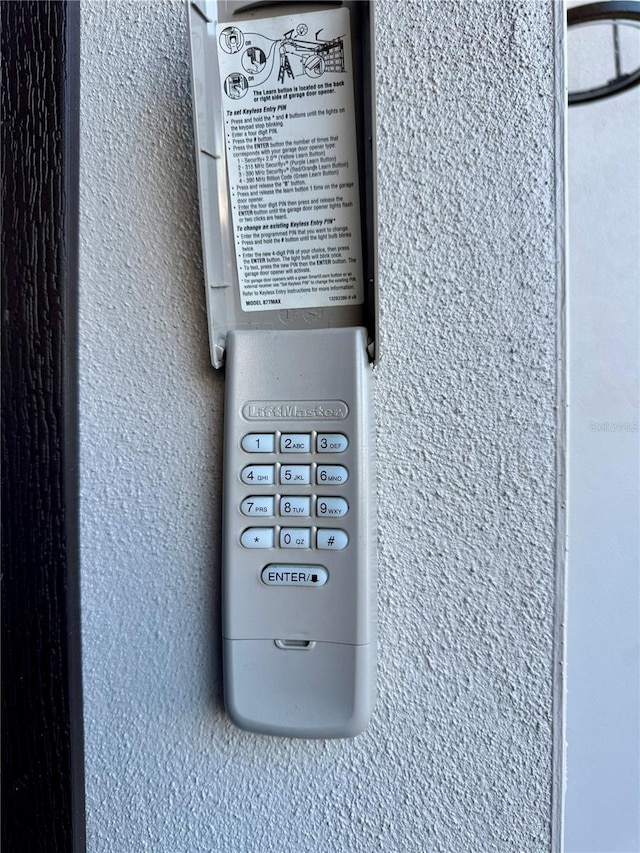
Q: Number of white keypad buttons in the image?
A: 13